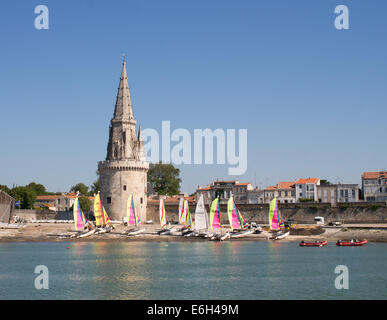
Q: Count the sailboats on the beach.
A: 10